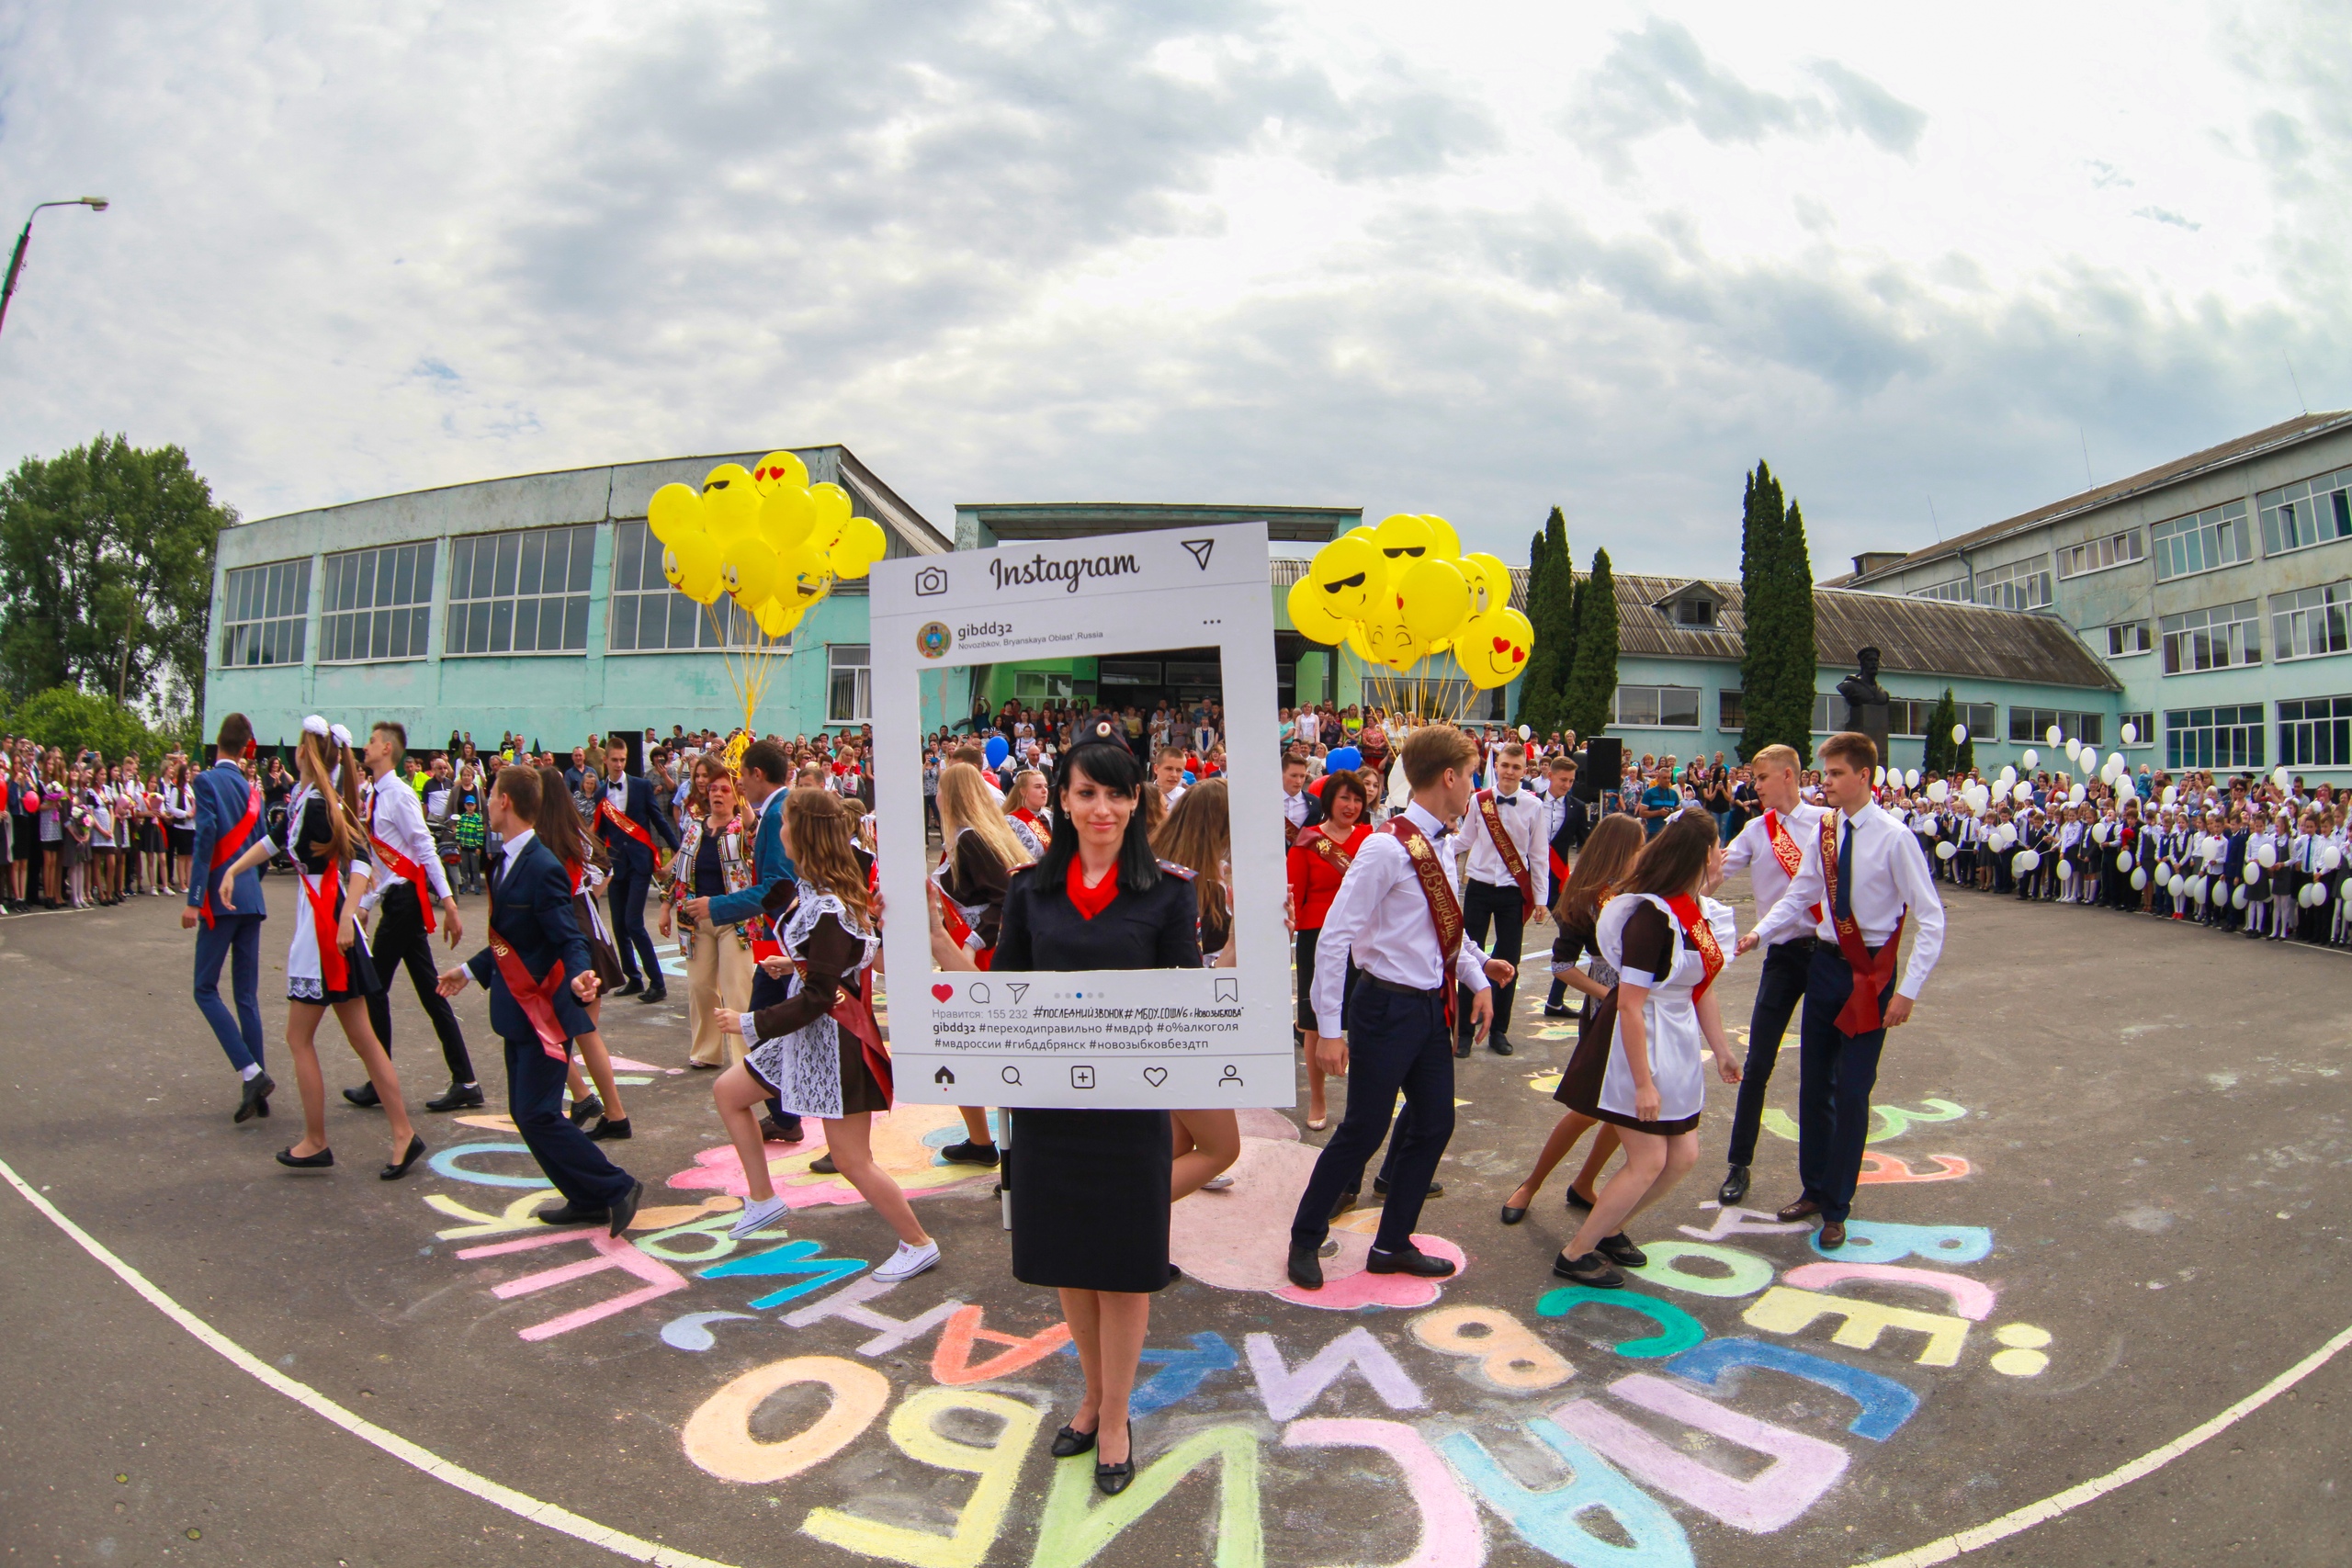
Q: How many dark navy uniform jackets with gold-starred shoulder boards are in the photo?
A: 1